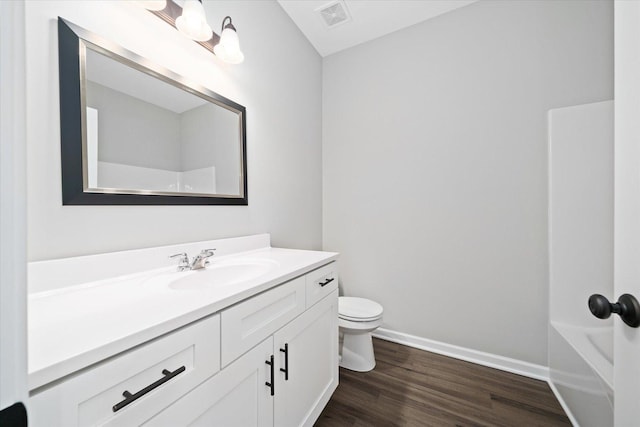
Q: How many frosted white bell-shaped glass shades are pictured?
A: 3